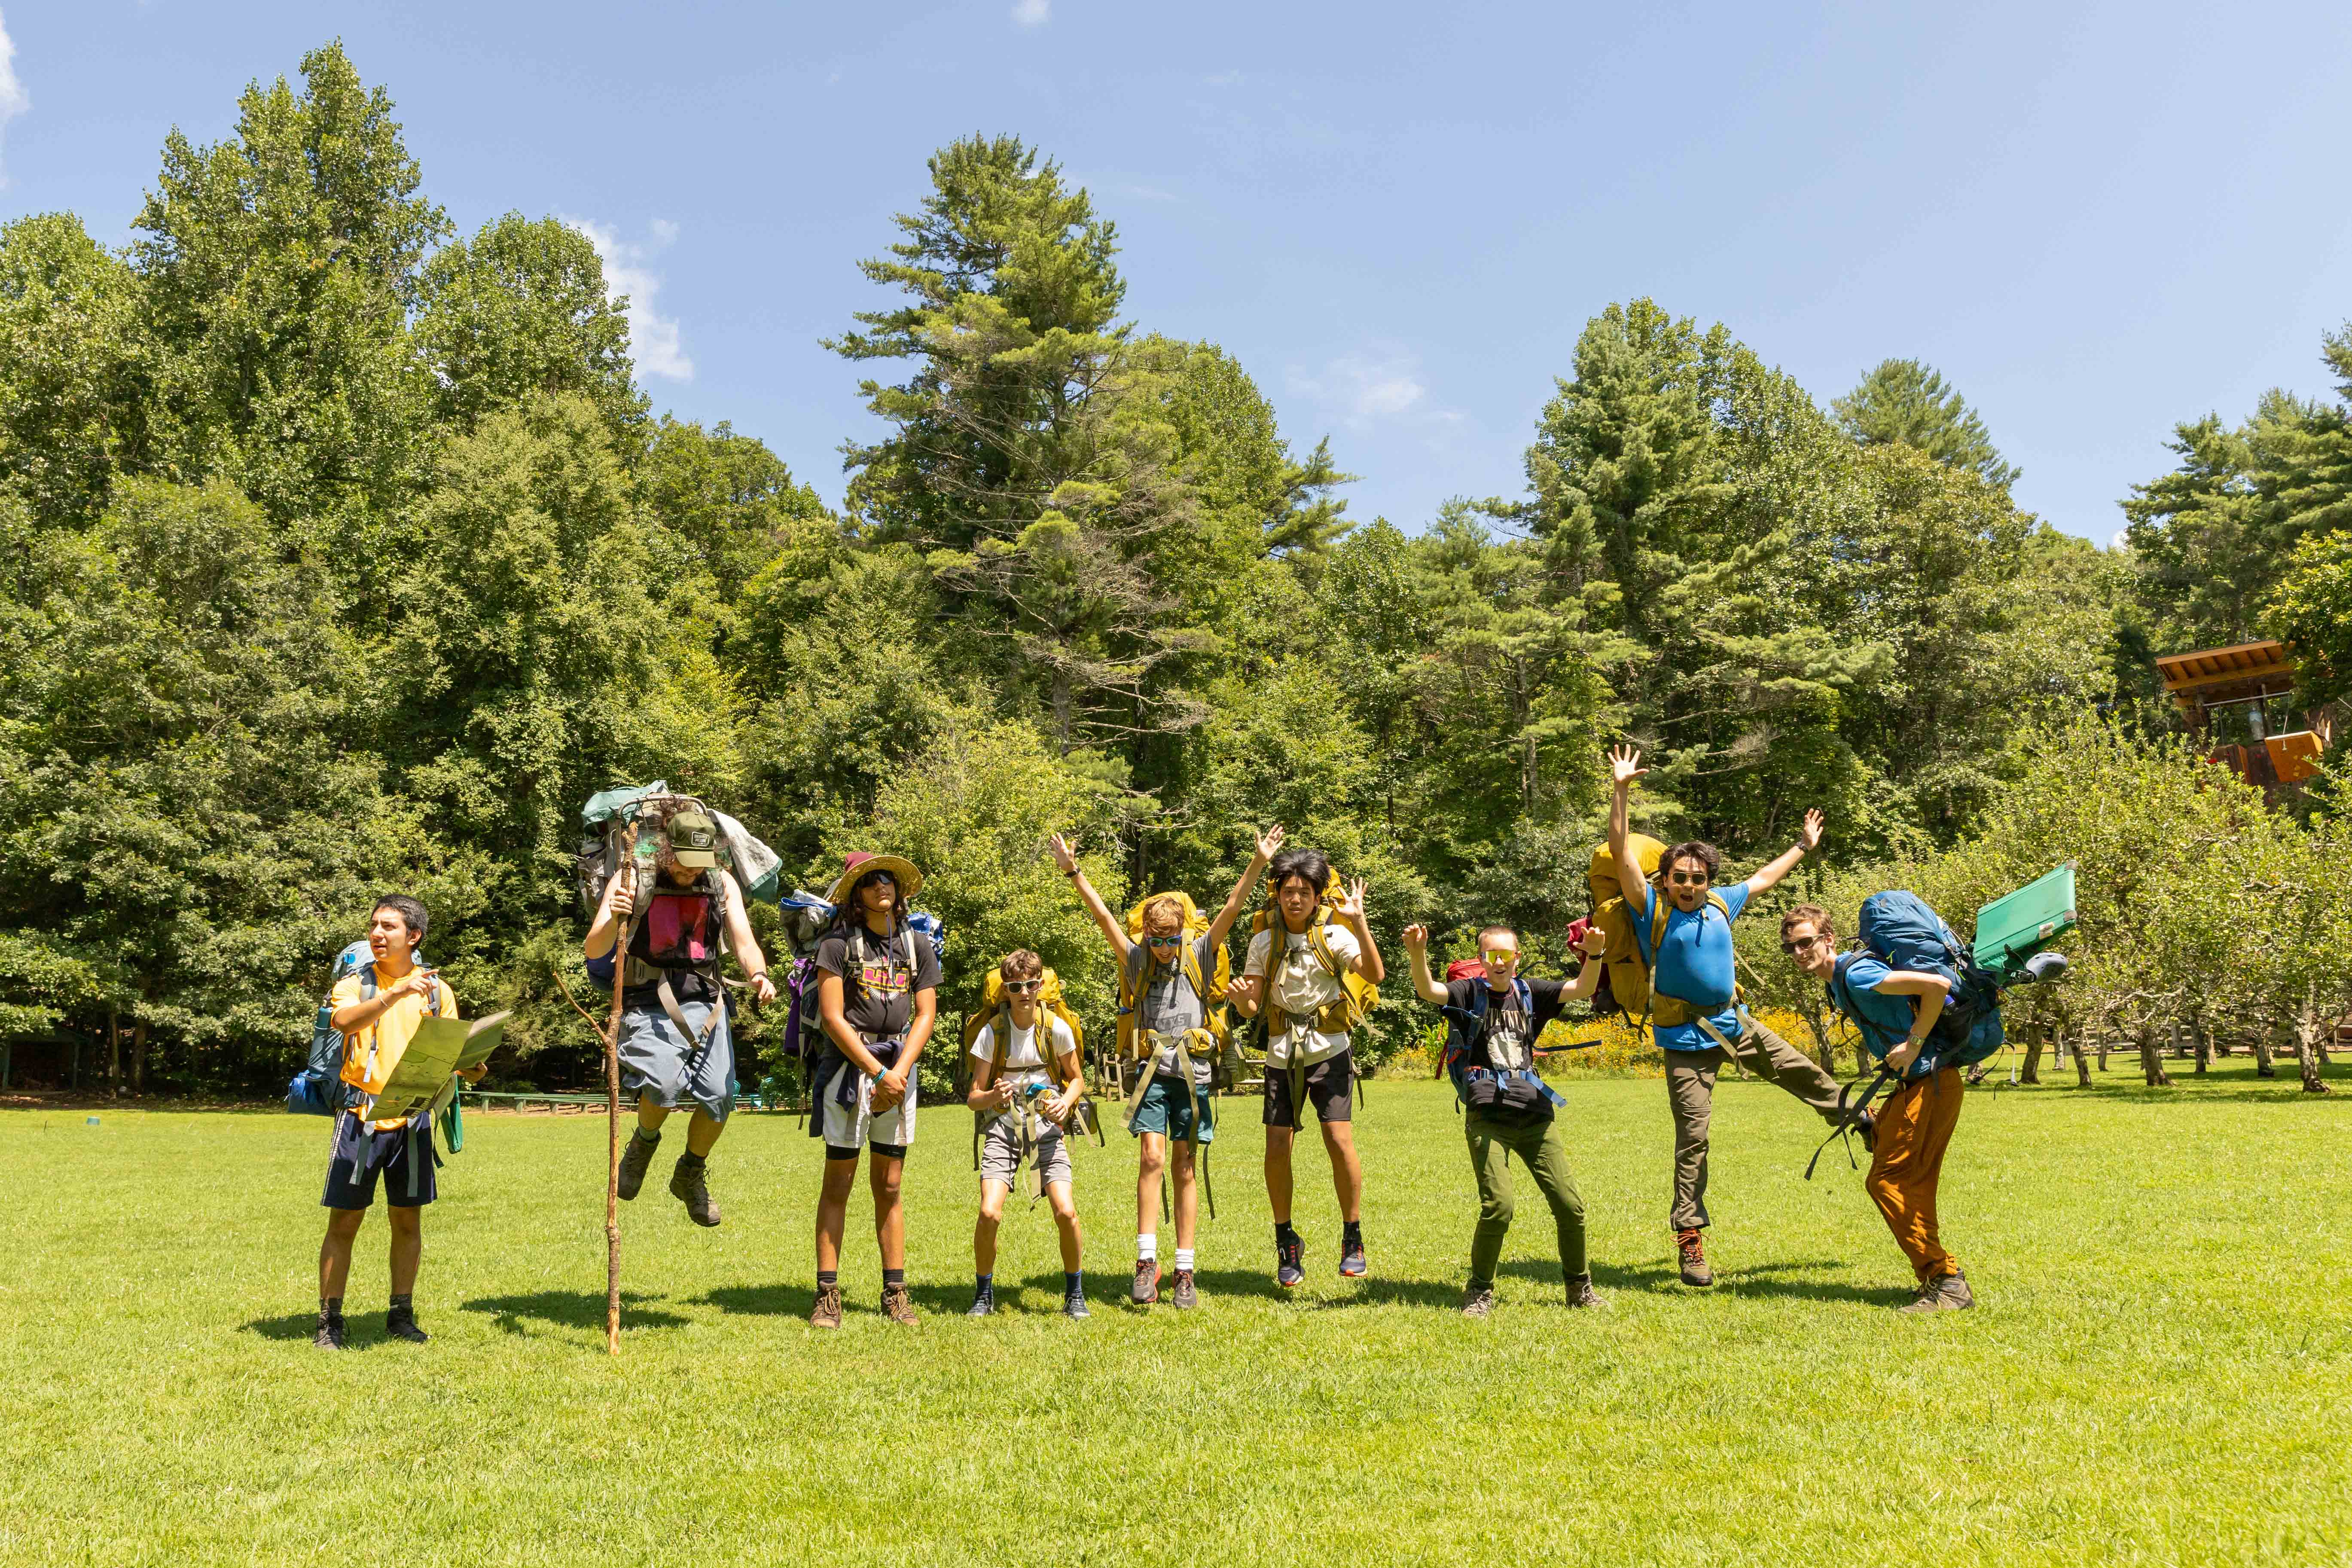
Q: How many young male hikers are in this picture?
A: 9